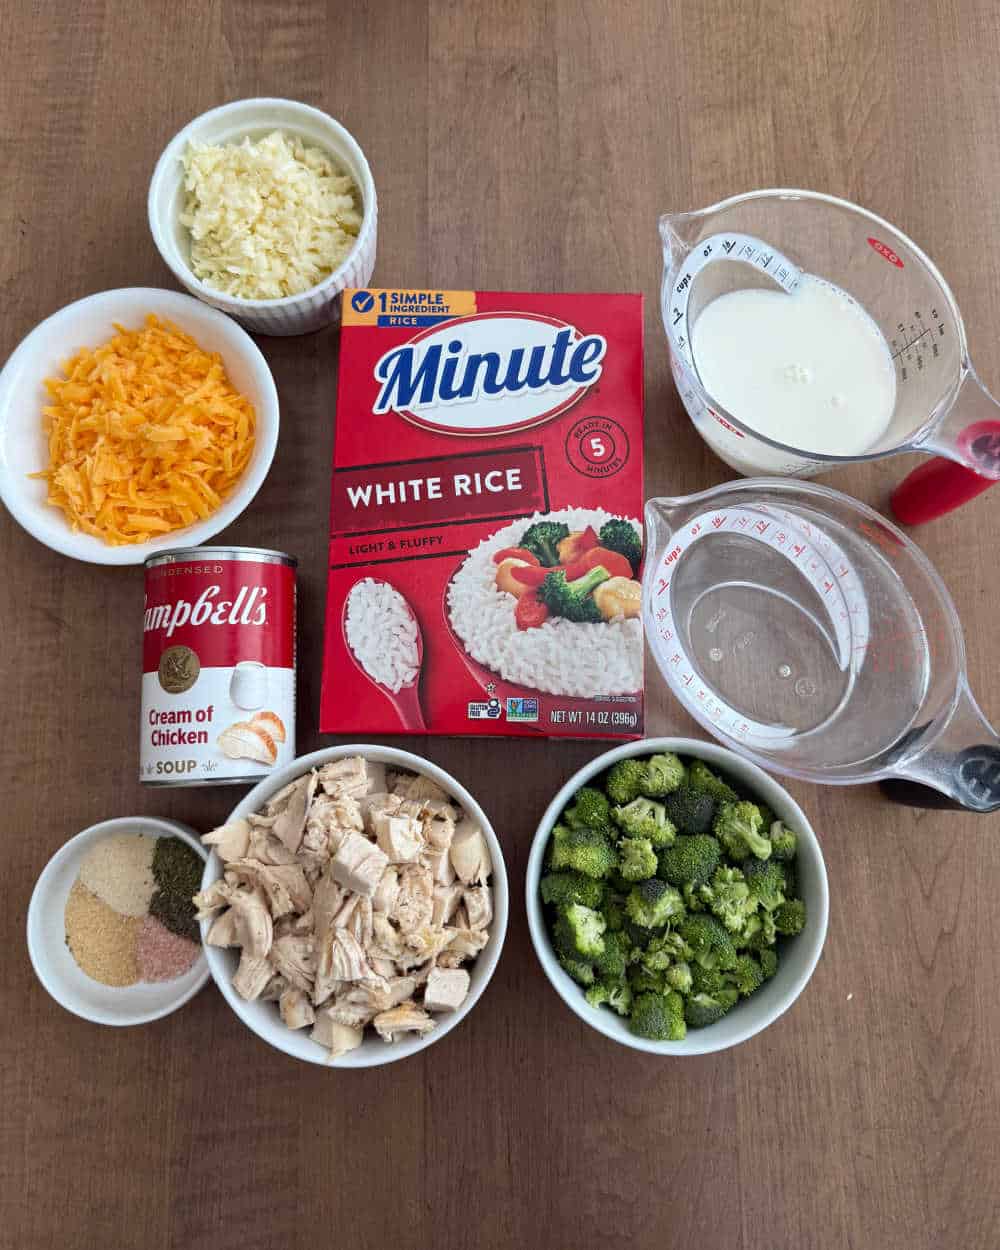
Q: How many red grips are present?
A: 1